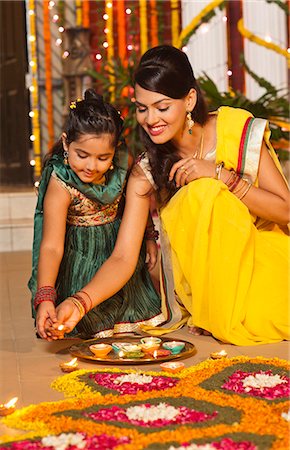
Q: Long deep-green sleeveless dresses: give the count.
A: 1